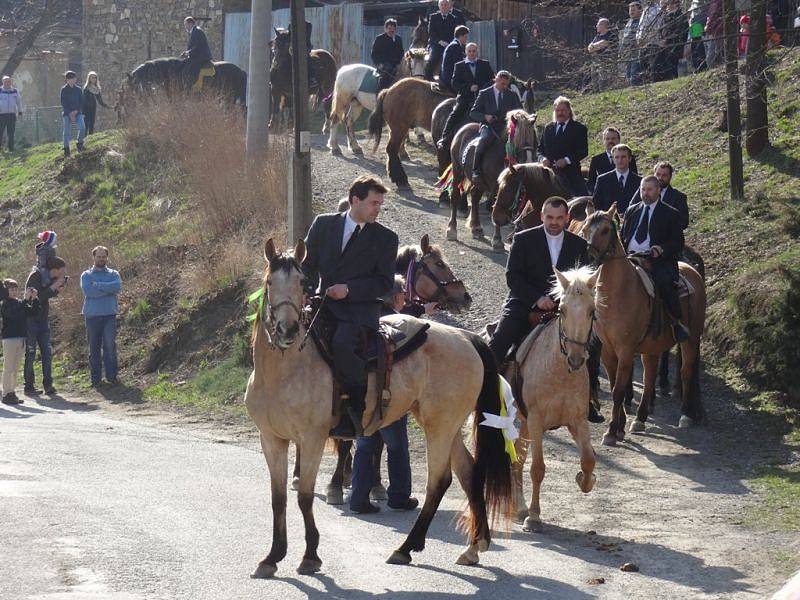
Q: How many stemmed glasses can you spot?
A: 0